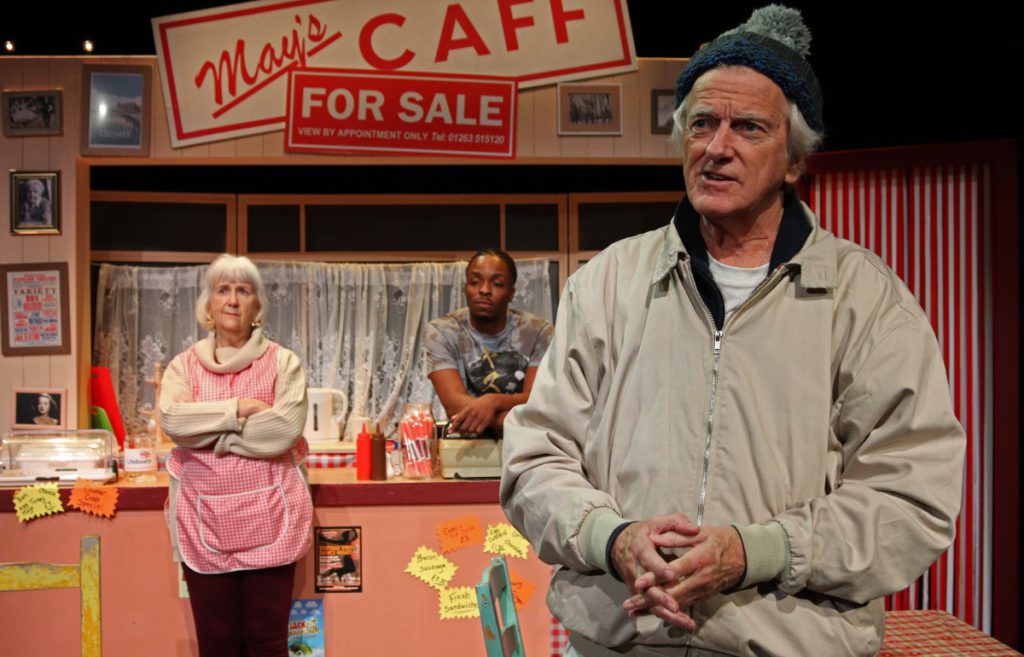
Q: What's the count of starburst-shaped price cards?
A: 7